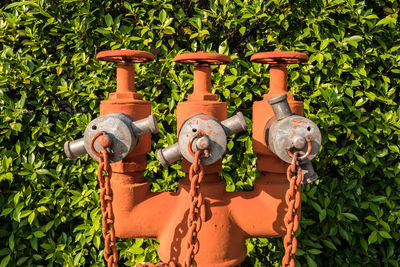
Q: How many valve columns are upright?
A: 3